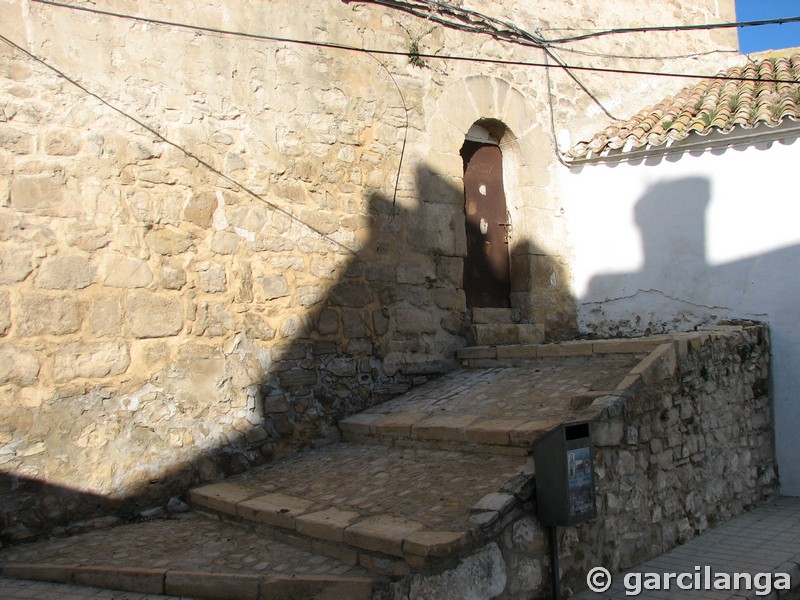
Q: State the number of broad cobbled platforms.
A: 3